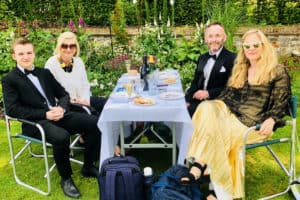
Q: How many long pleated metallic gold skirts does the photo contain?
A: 1